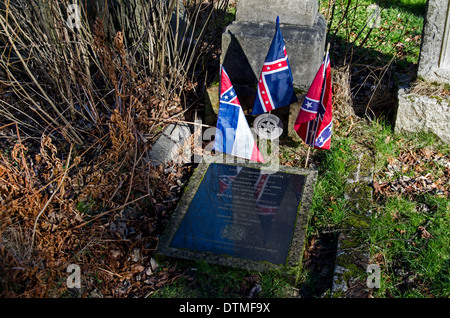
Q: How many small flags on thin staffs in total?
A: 3